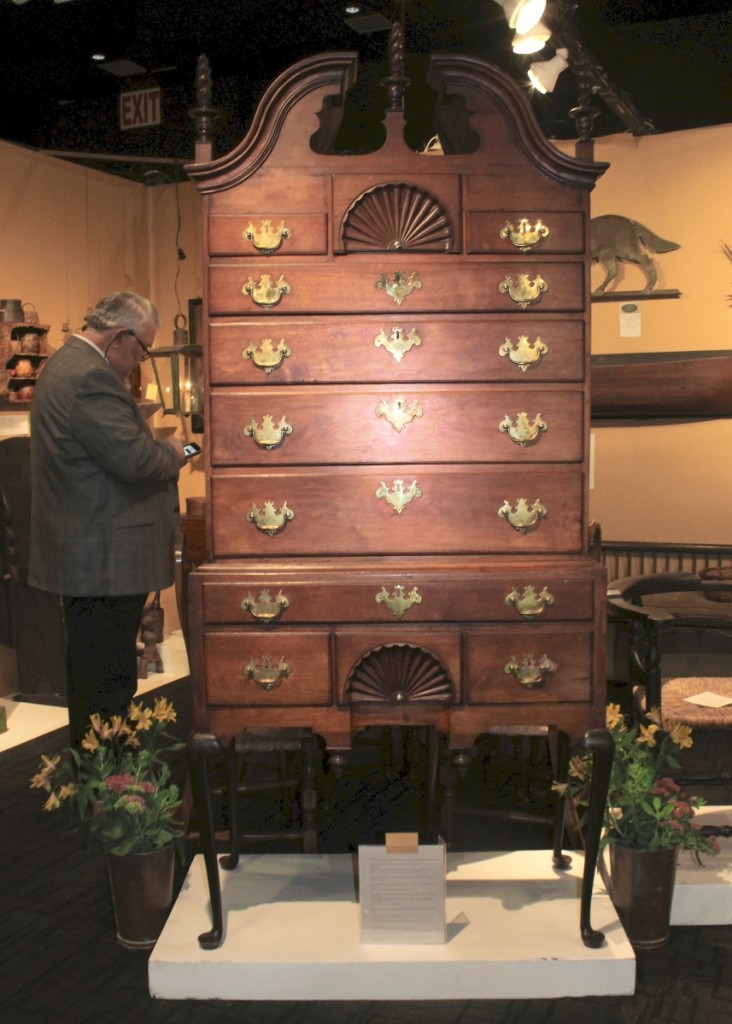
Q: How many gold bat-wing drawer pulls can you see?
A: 14